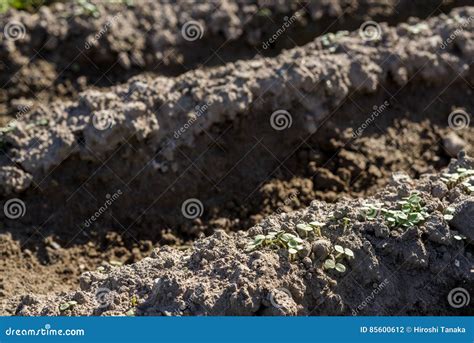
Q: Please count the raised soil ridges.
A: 3